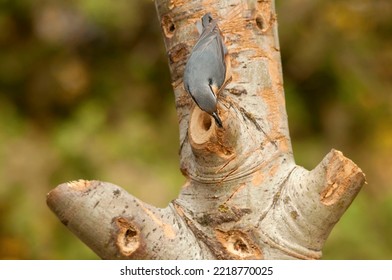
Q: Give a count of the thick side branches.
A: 2